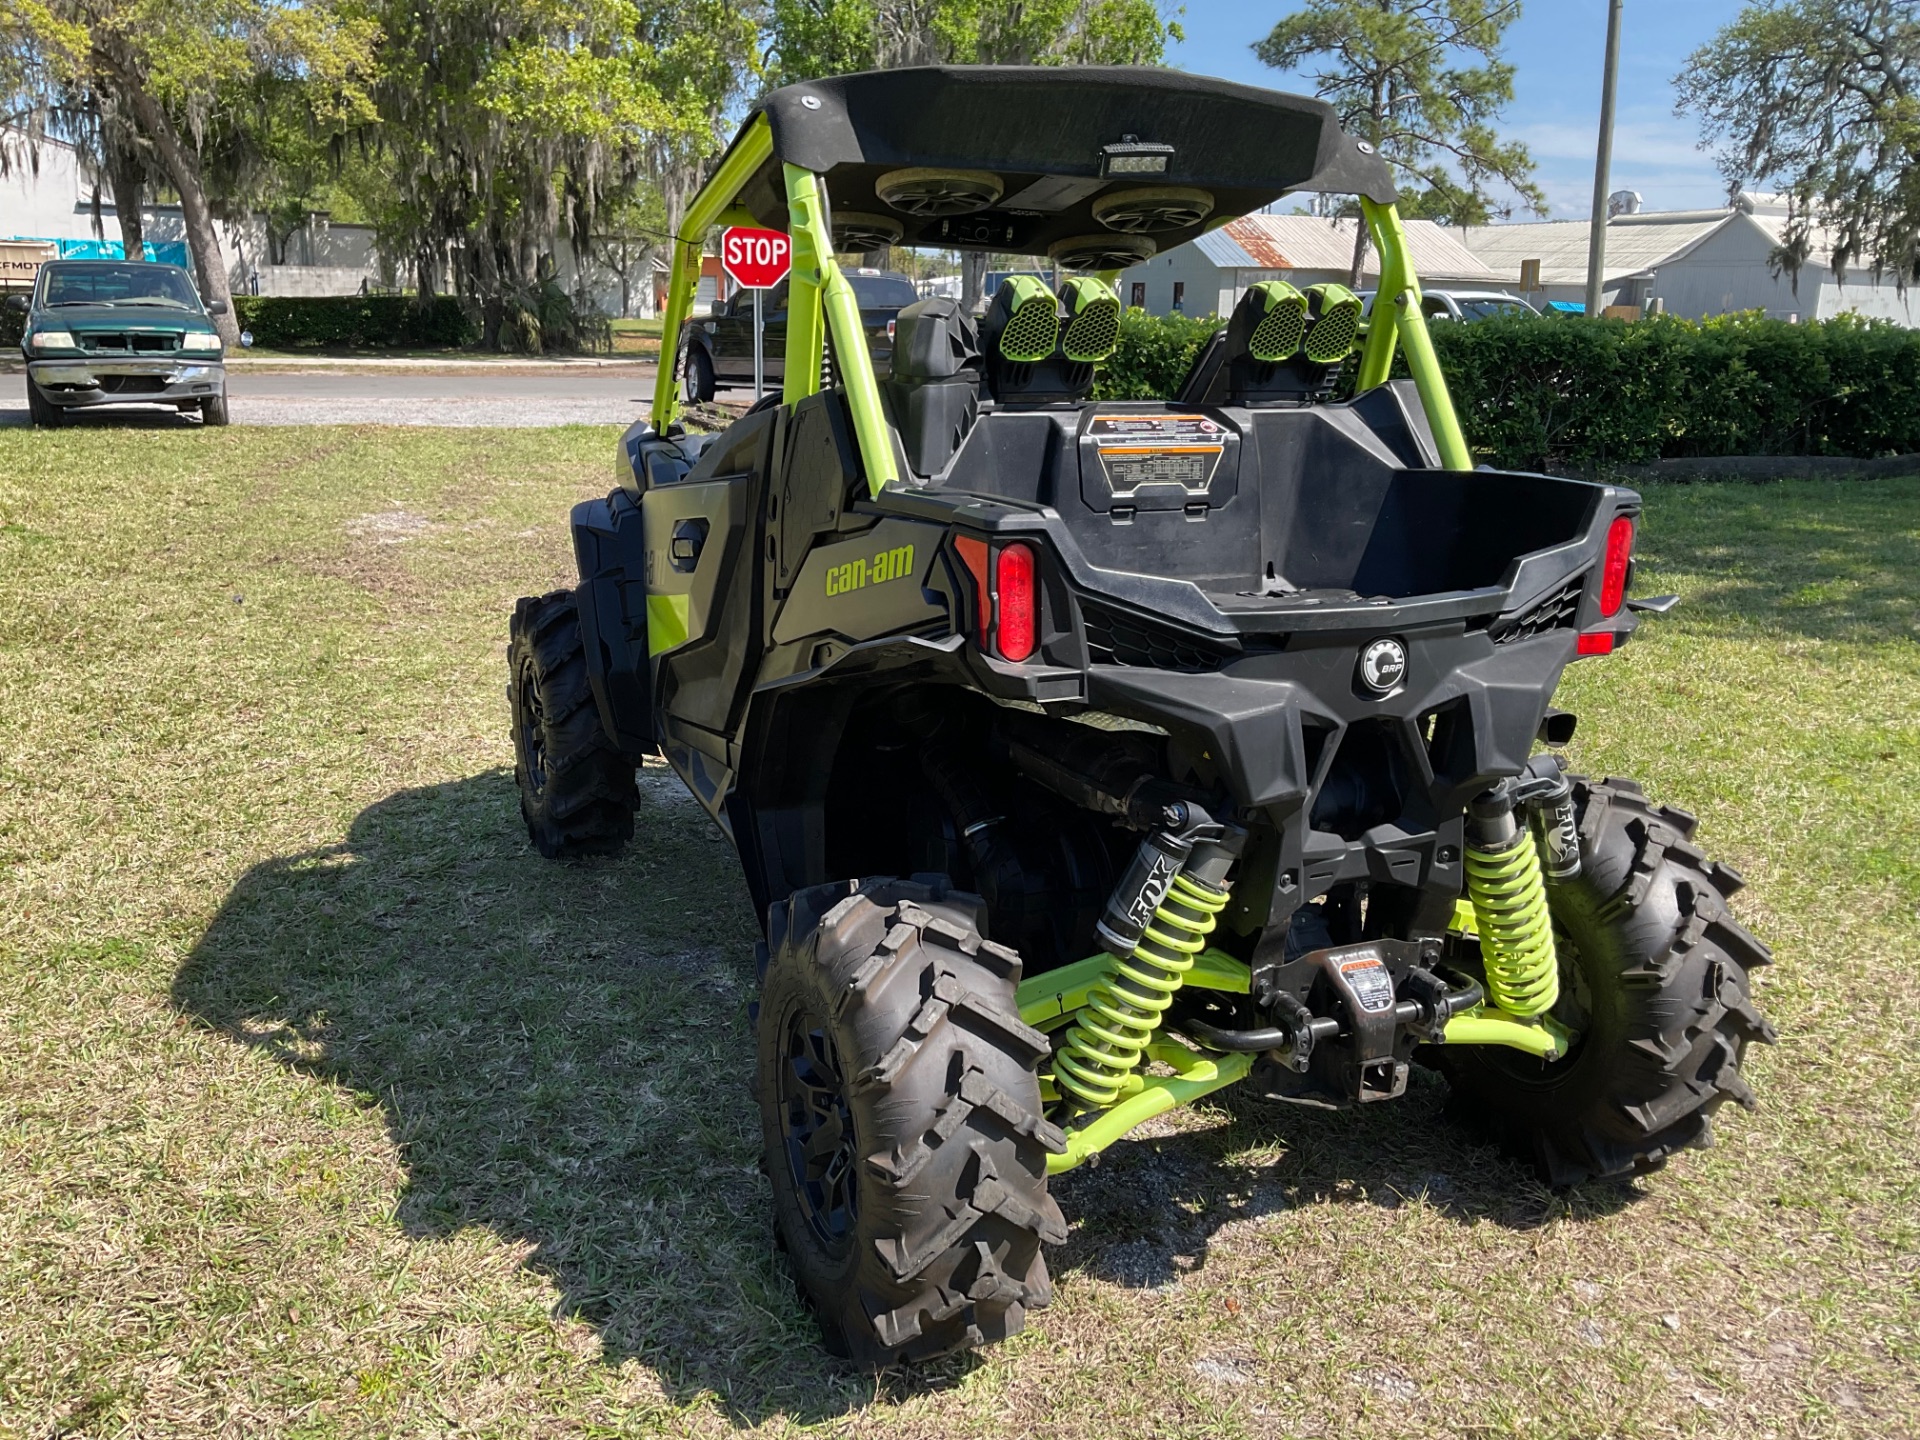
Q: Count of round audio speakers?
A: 4